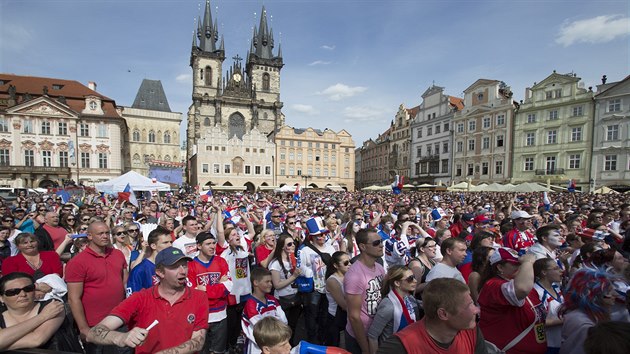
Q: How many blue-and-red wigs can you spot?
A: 1